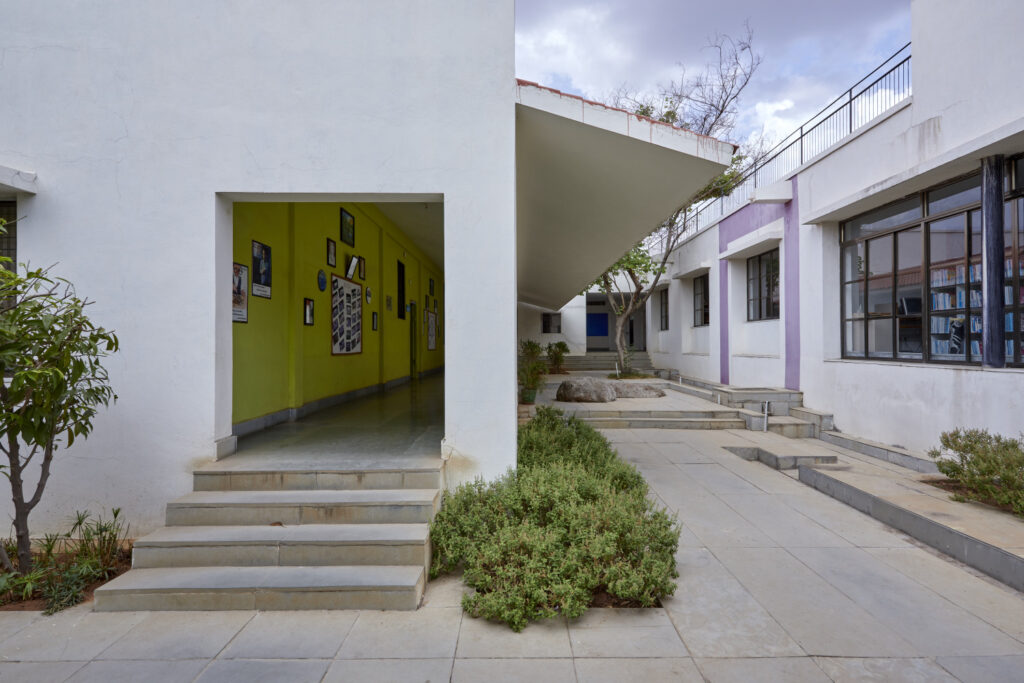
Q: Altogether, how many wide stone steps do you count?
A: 4